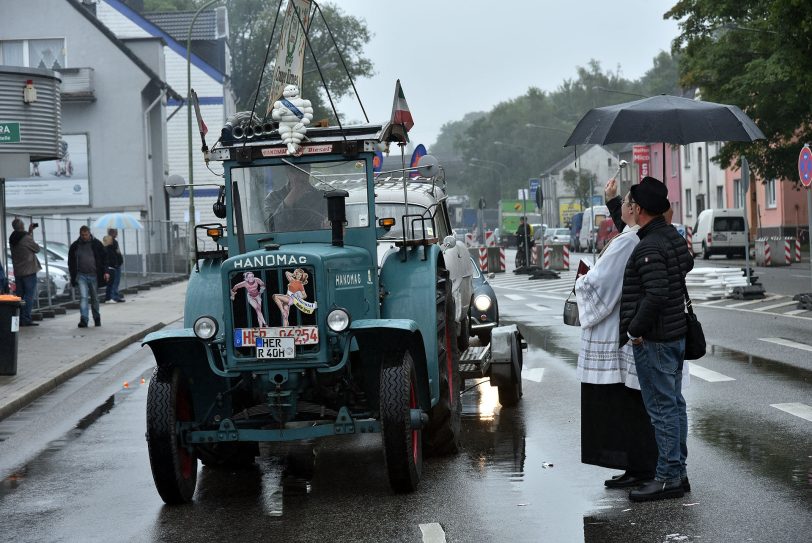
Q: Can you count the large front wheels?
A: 2